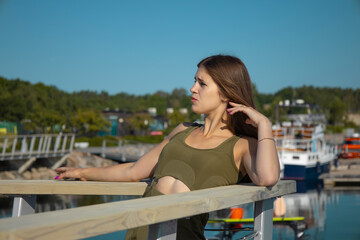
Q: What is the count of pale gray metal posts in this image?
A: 3